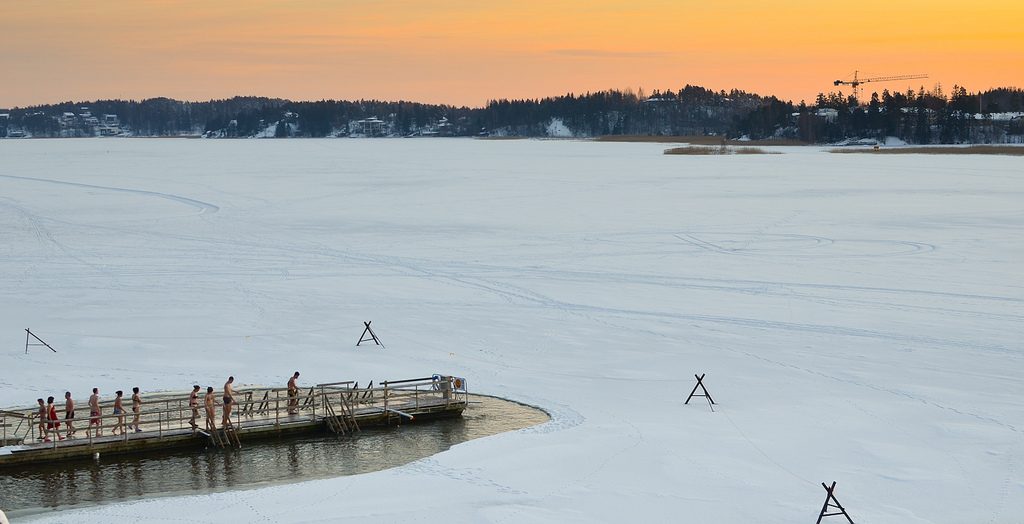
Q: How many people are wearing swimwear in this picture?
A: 10